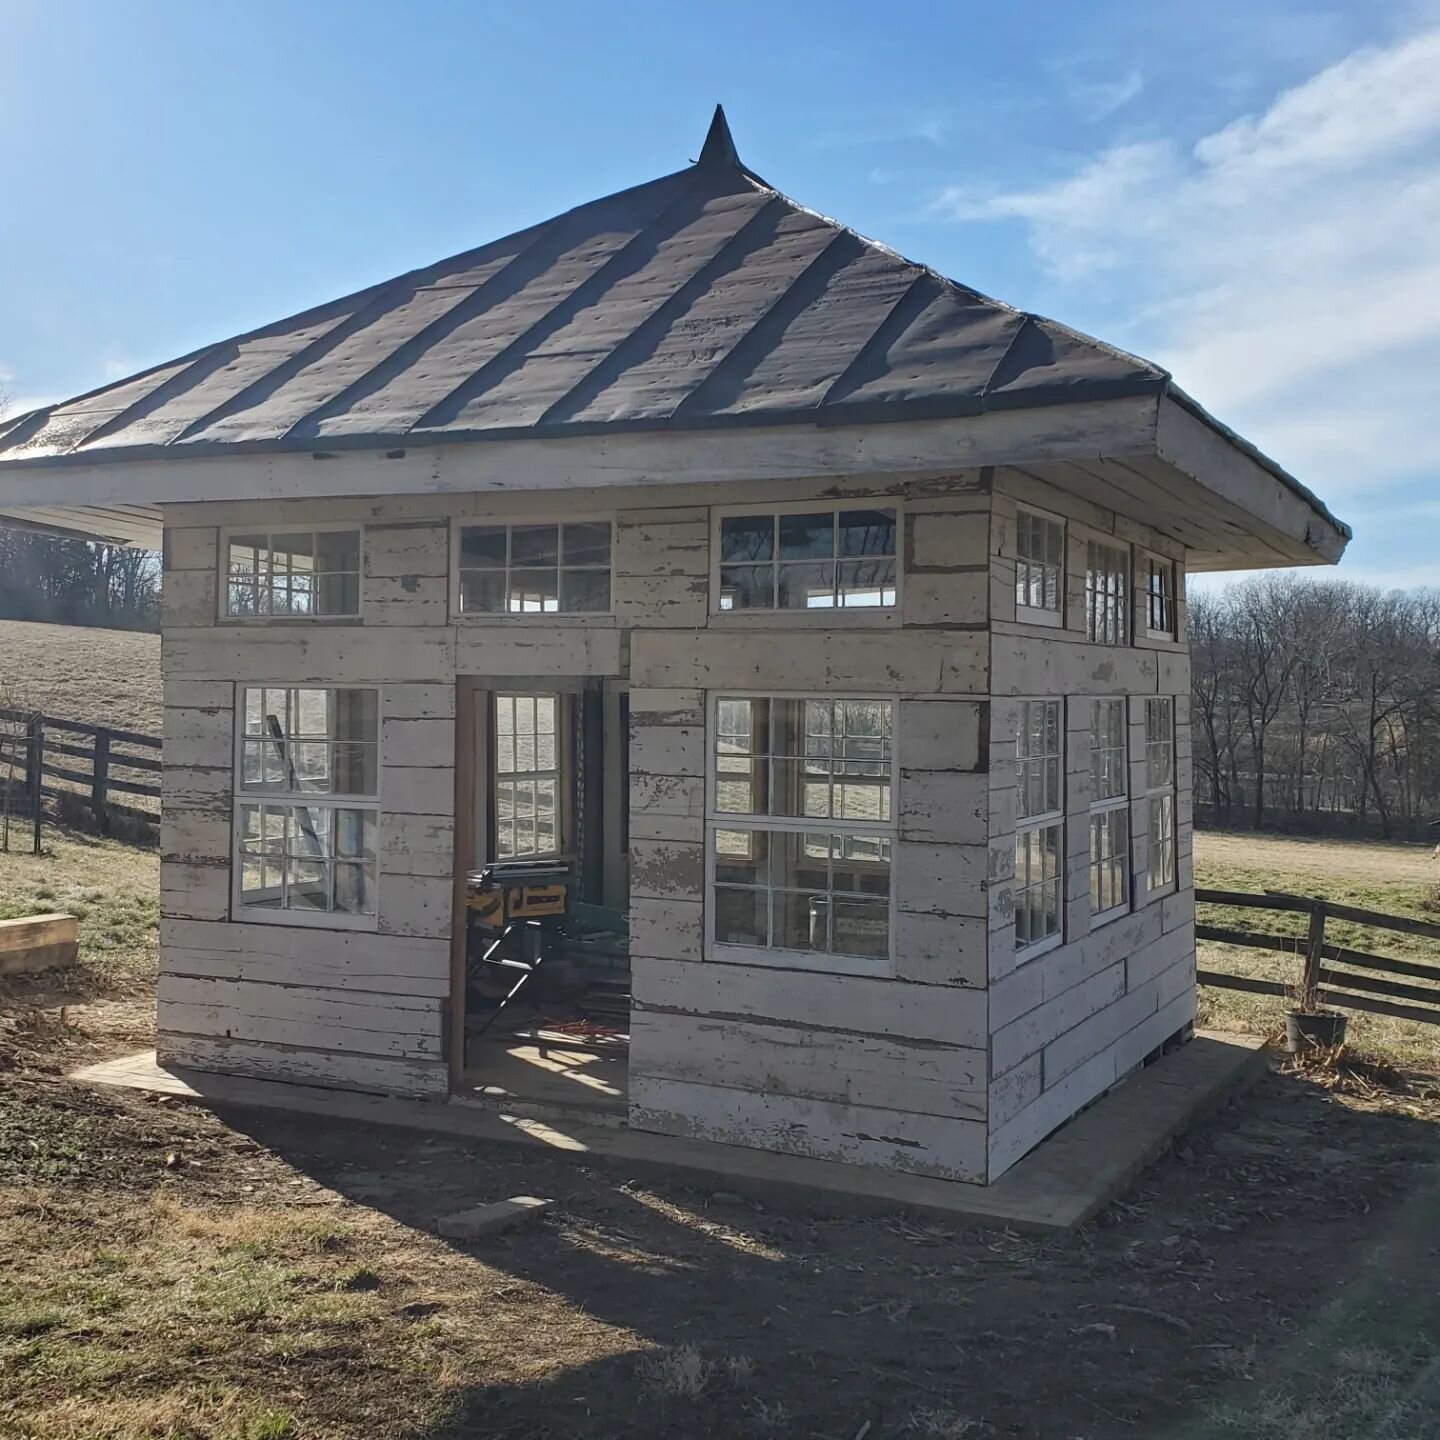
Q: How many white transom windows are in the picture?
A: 6